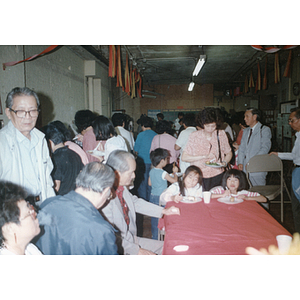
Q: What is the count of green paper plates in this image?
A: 0